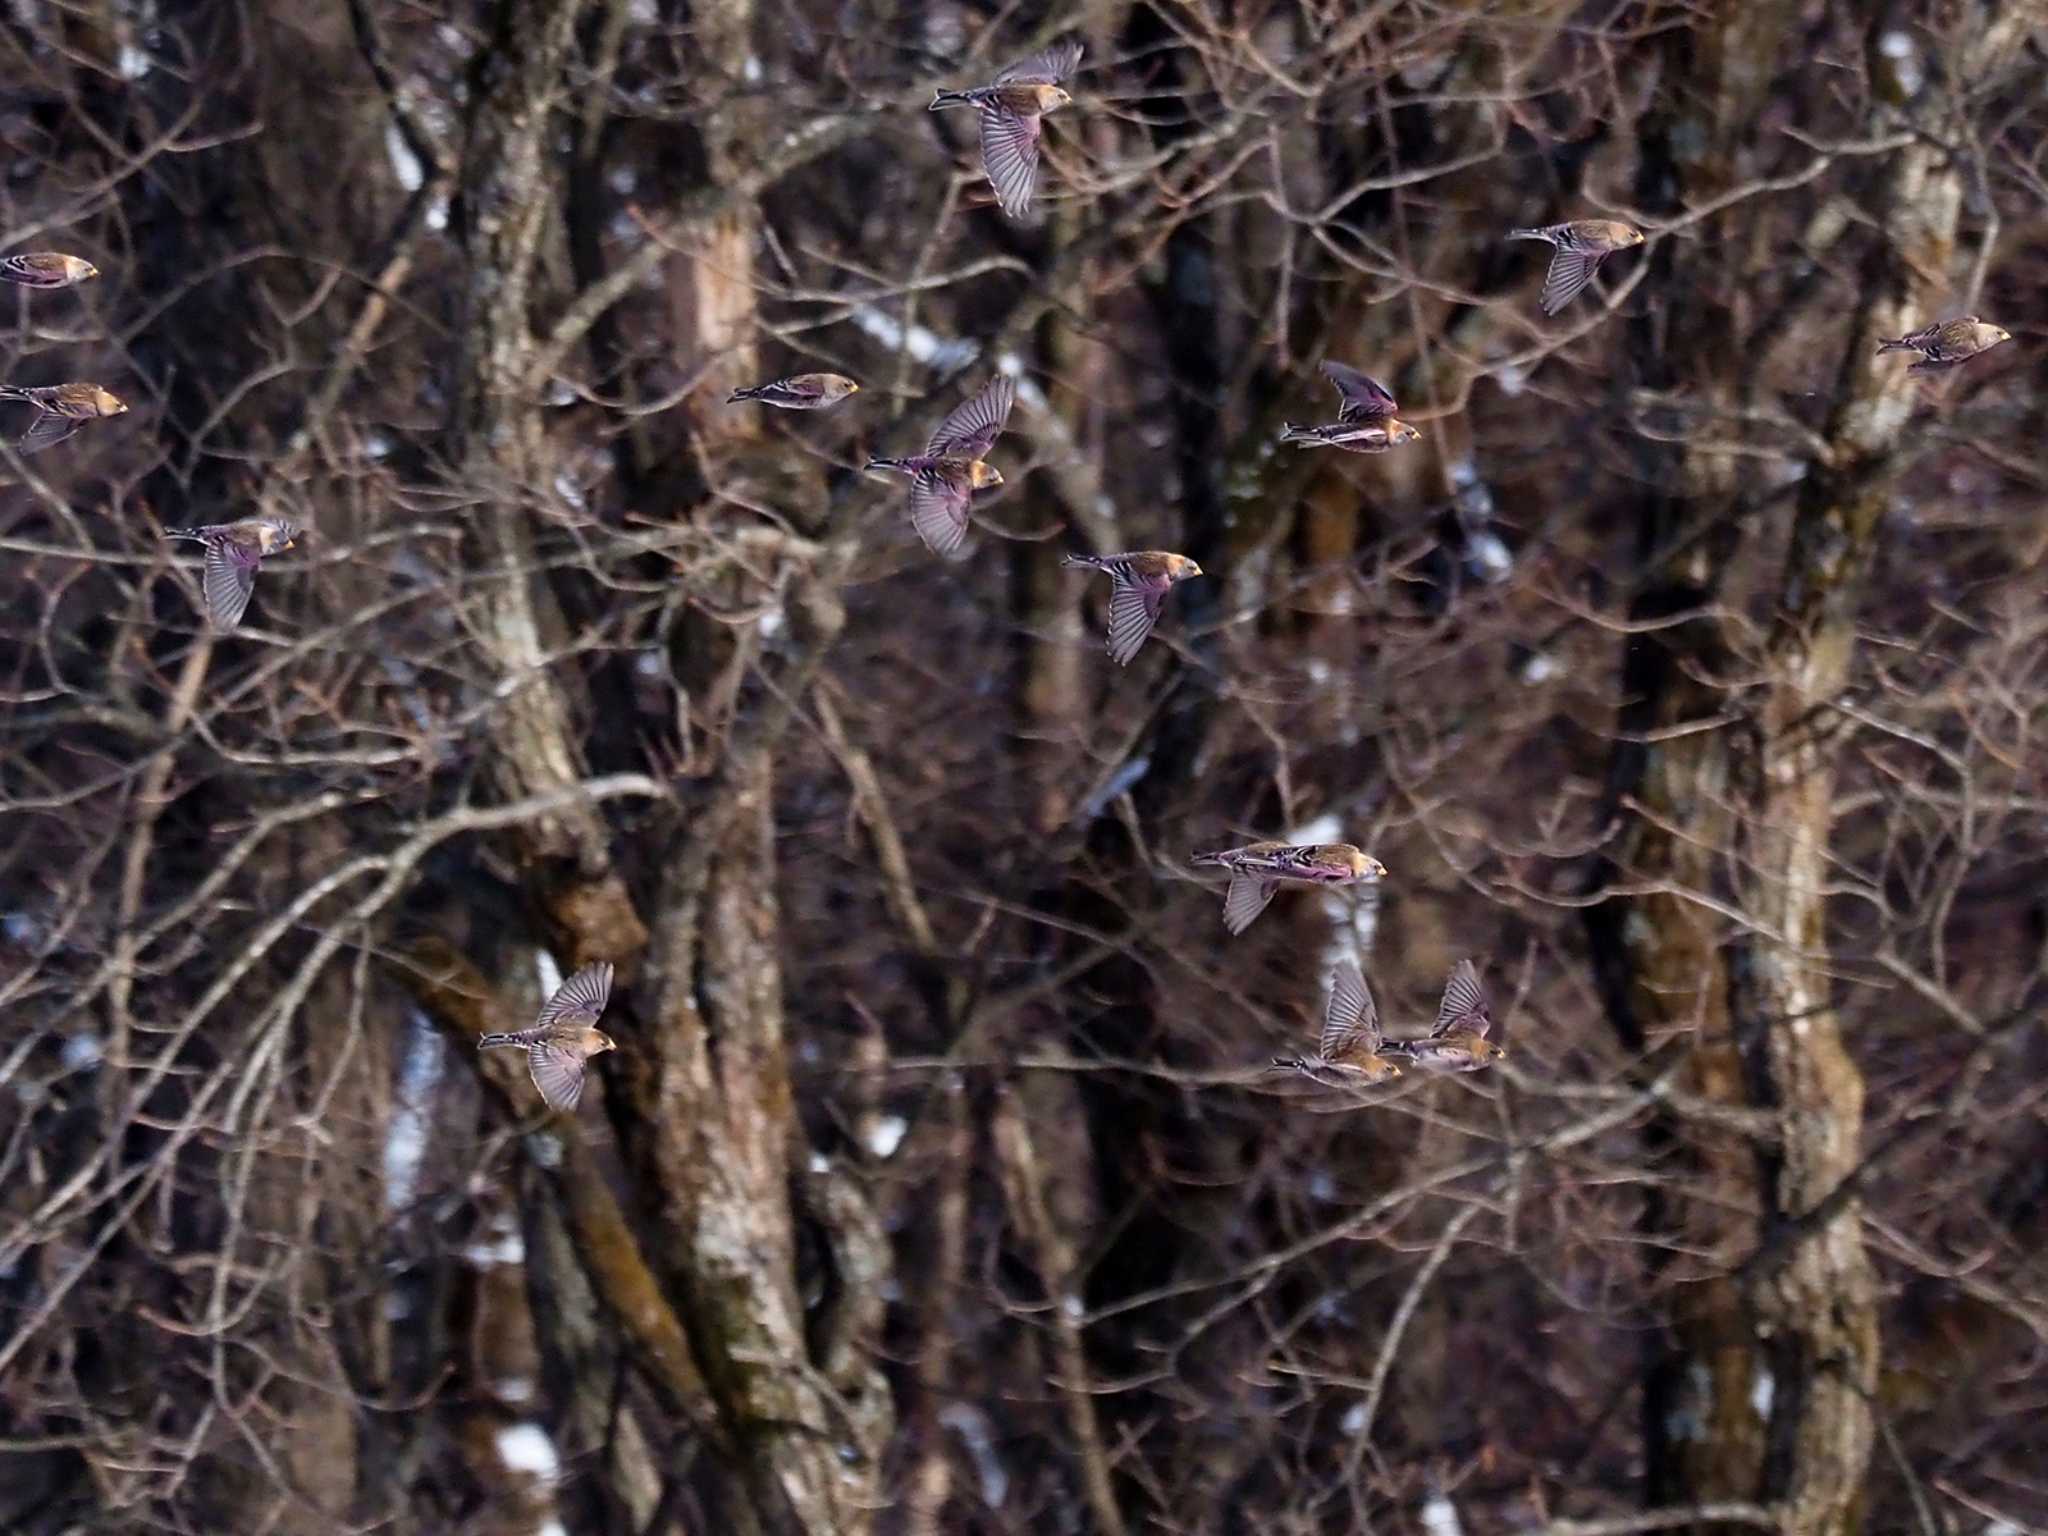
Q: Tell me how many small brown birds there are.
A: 15